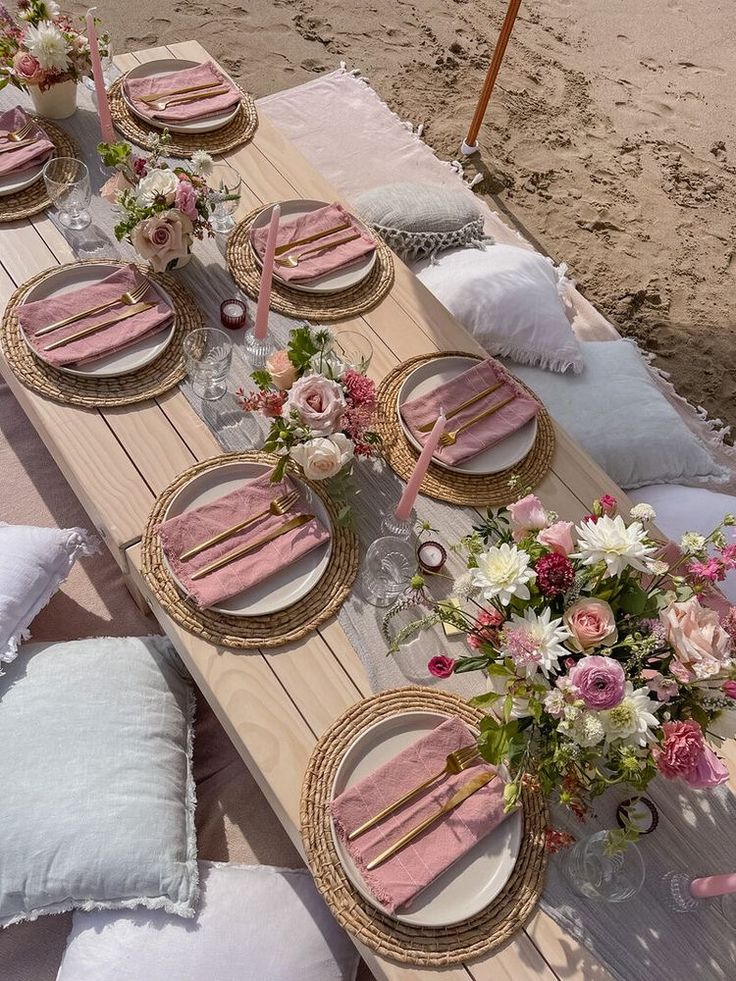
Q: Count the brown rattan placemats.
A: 7